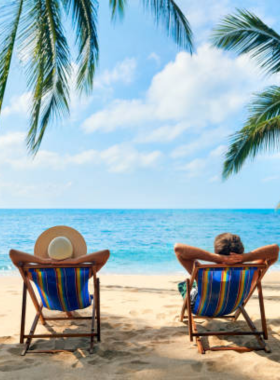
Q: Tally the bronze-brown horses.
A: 0